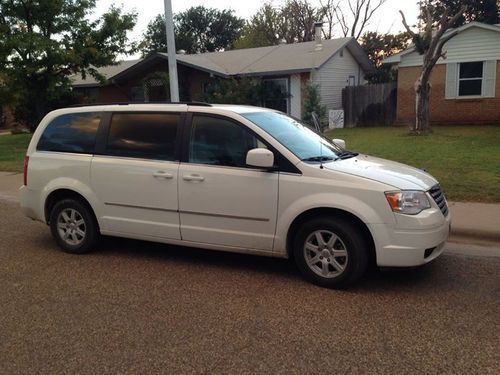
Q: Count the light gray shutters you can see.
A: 2